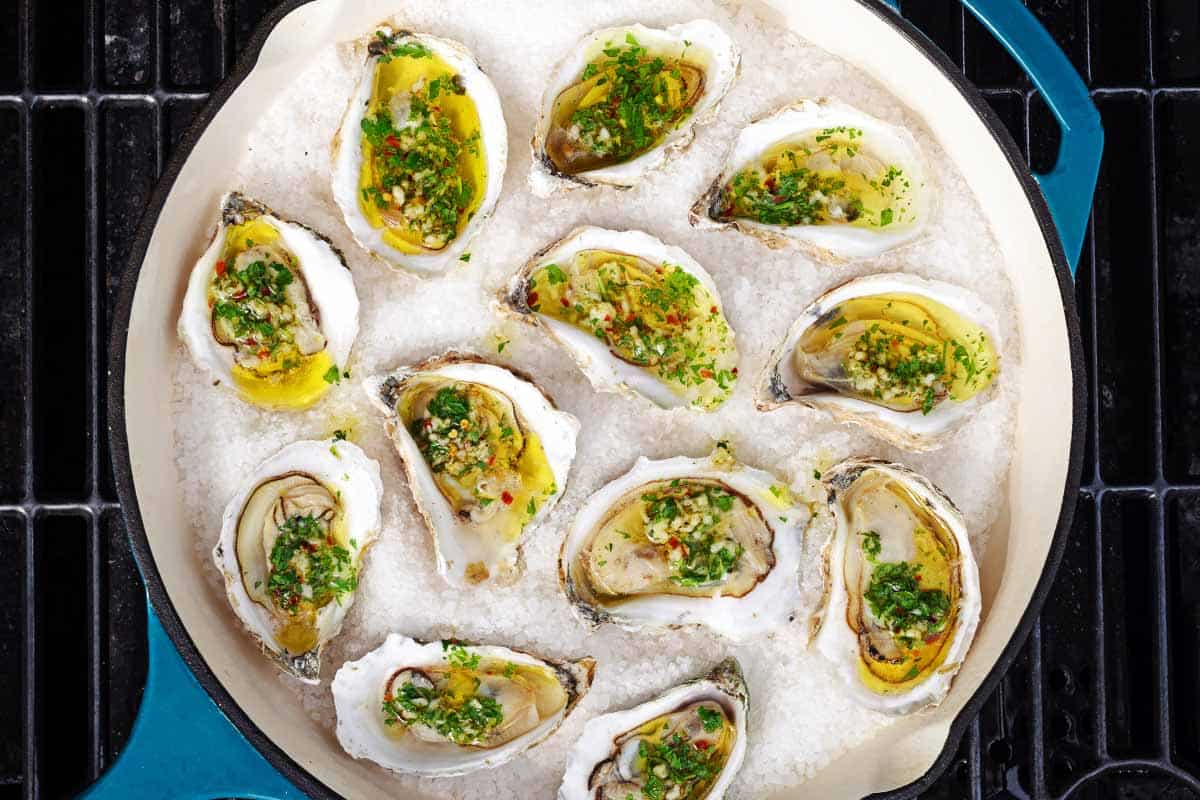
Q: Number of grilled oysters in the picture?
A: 12